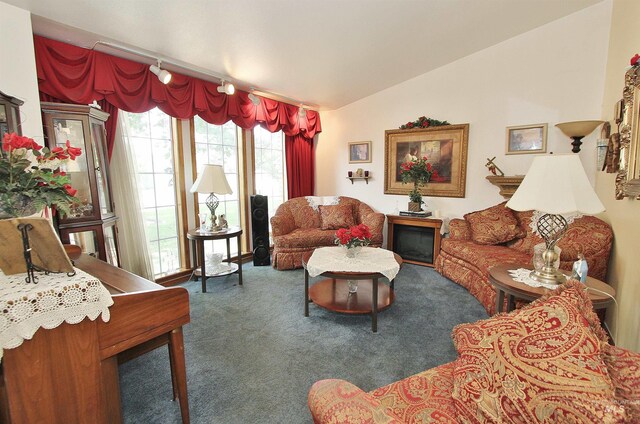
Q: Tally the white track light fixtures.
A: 4